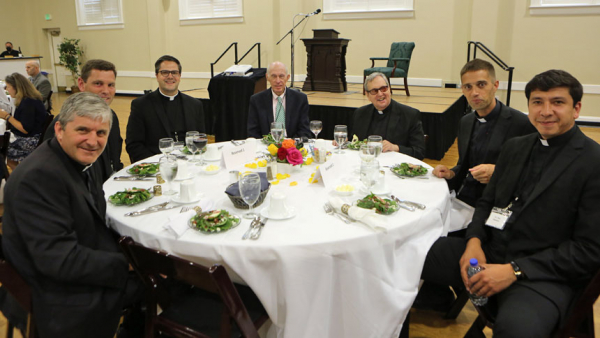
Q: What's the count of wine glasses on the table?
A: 11